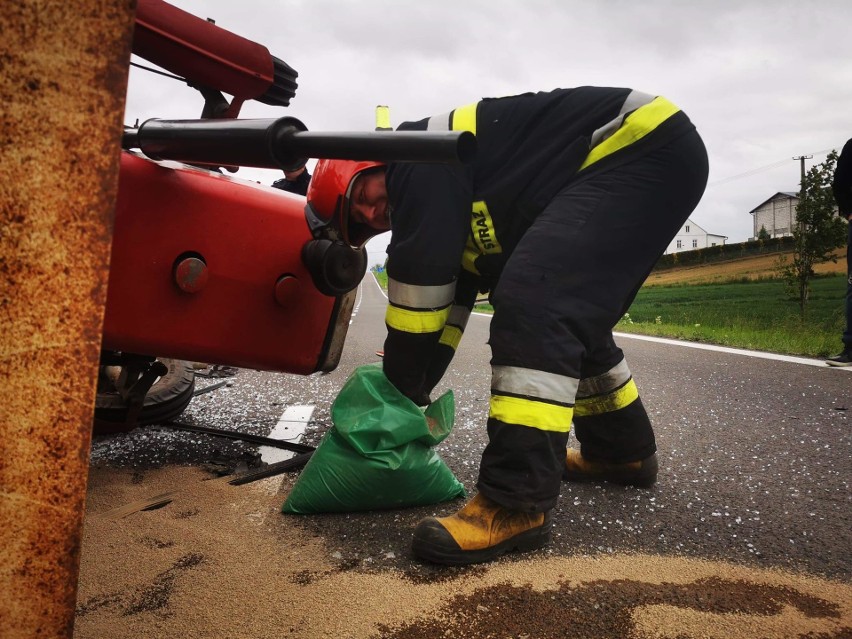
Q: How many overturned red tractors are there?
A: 1